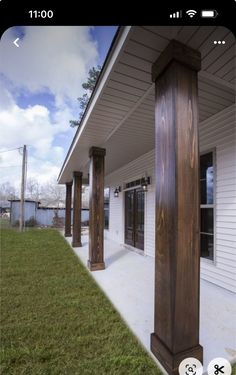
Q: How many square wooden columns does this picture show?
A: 4